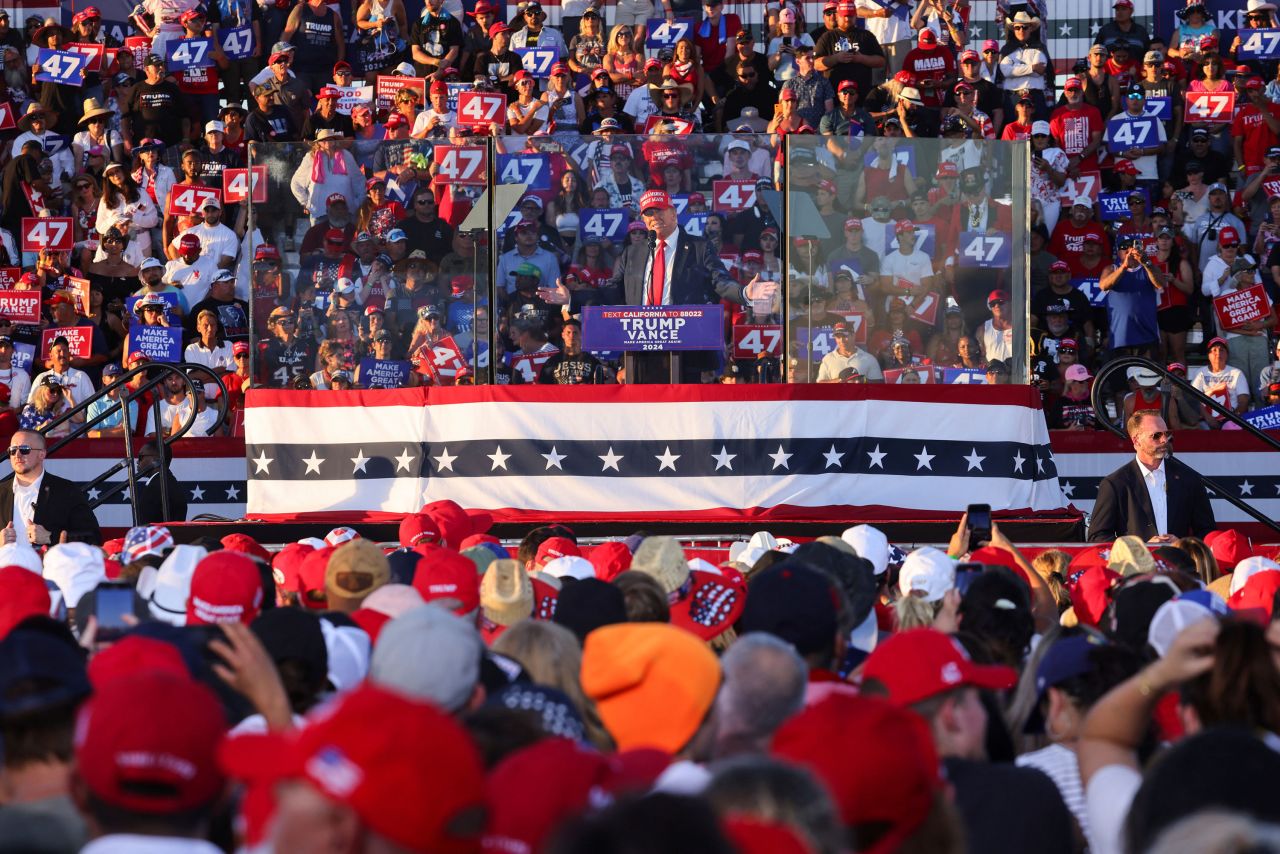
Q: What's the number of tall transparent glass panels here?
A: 3